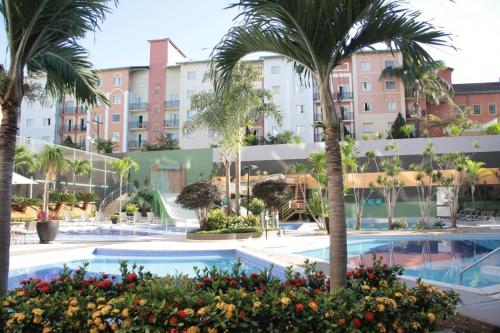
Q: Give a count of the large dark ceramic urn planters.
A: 1